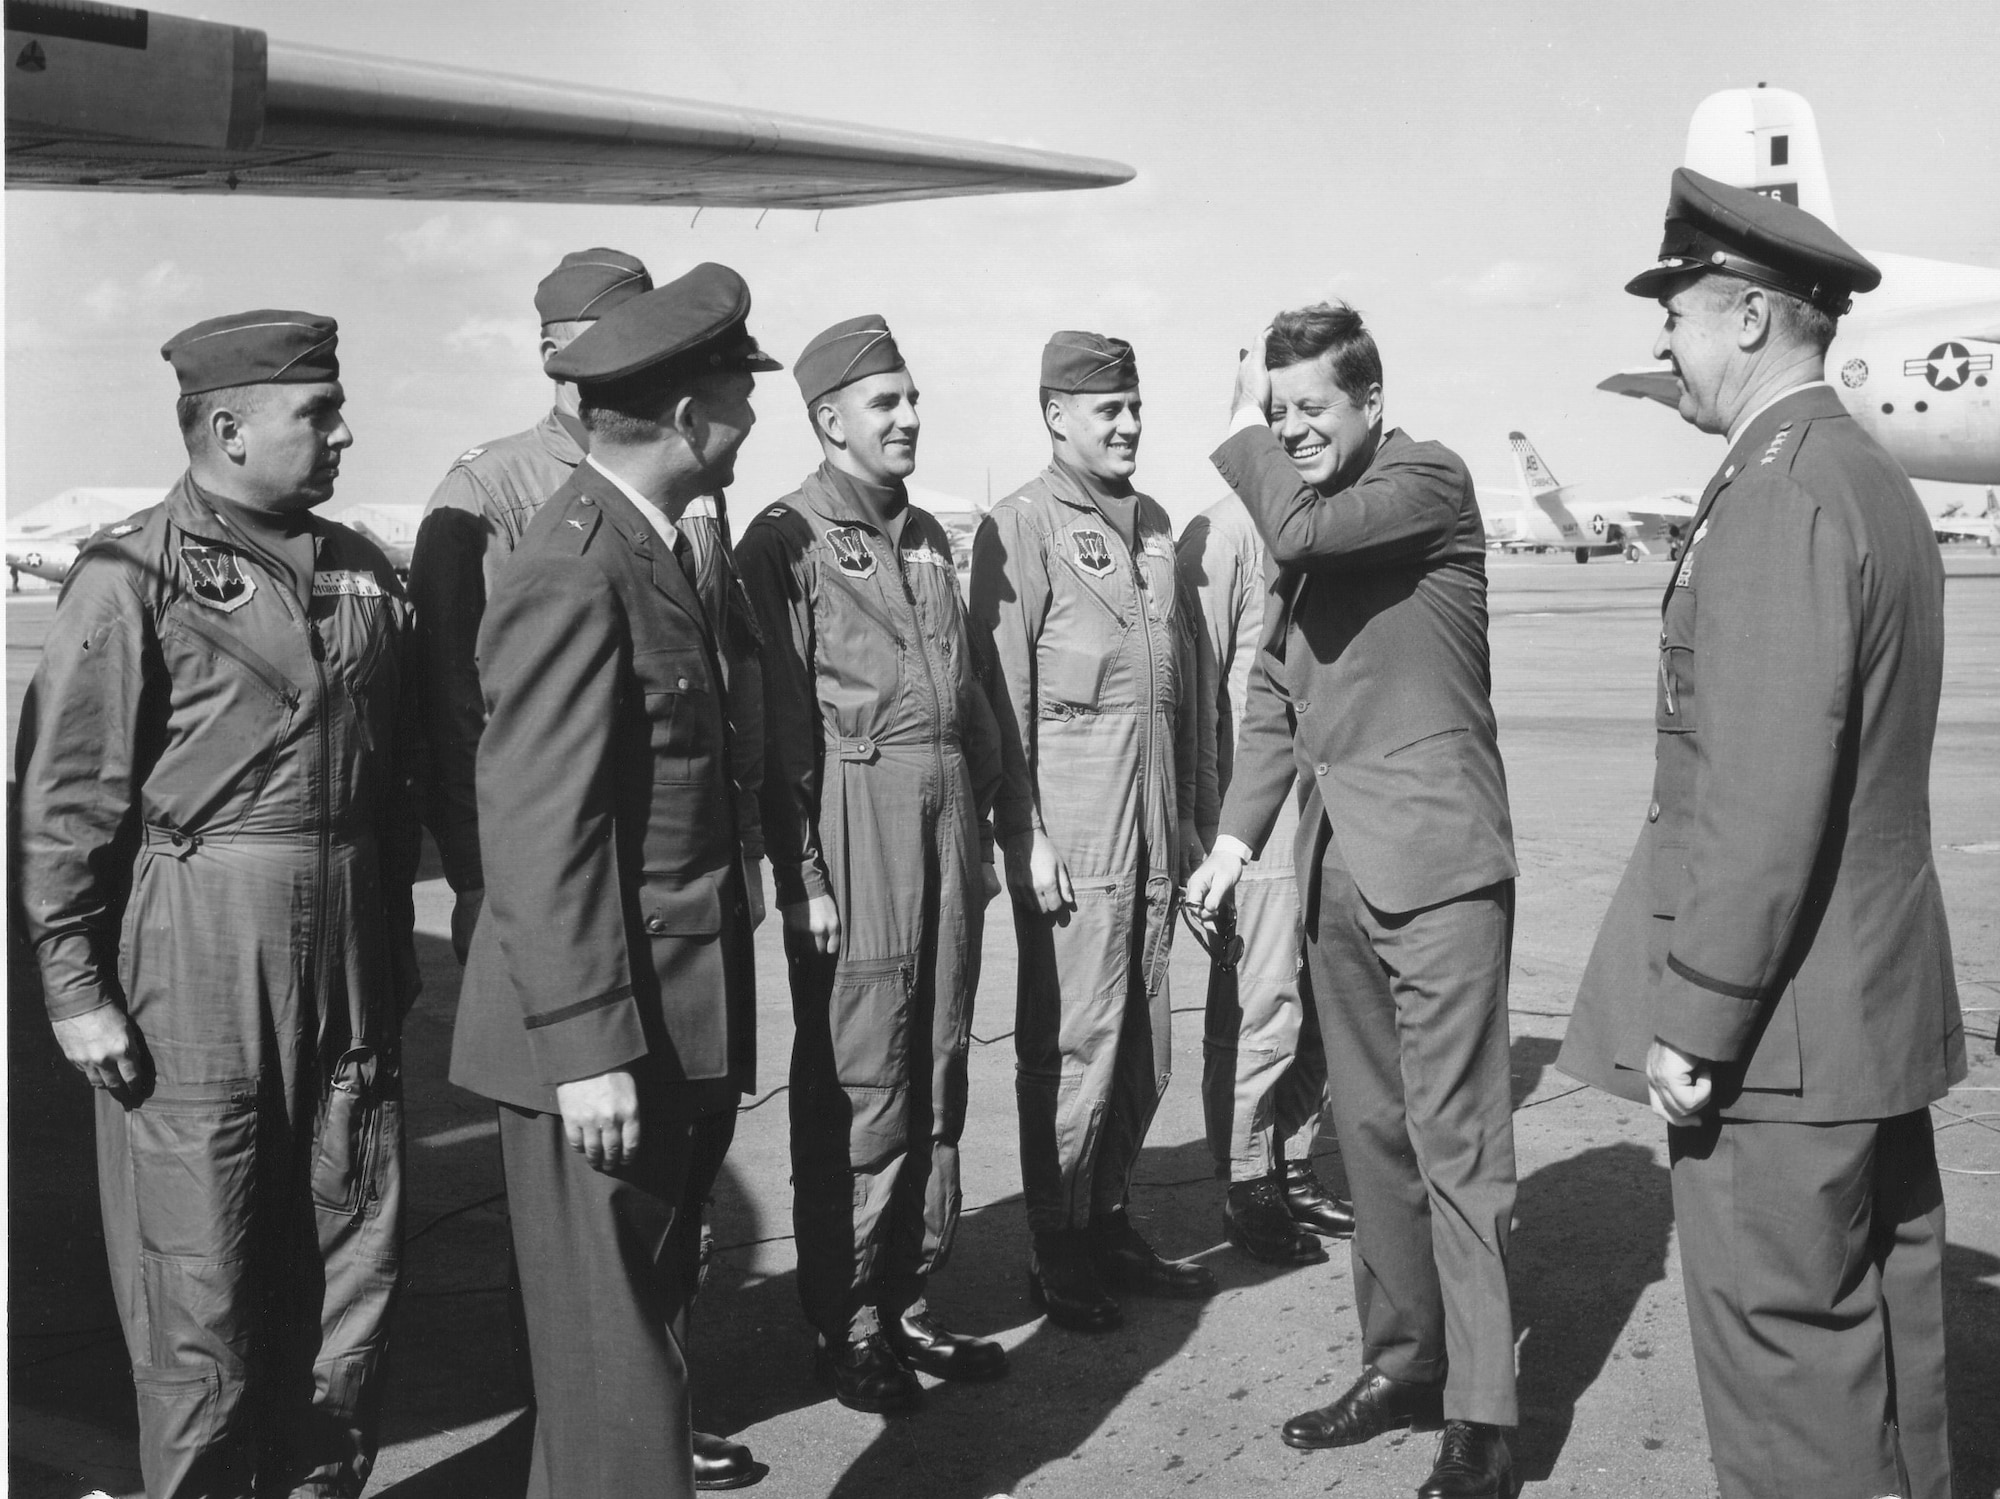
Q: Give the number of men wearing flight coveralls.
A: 5